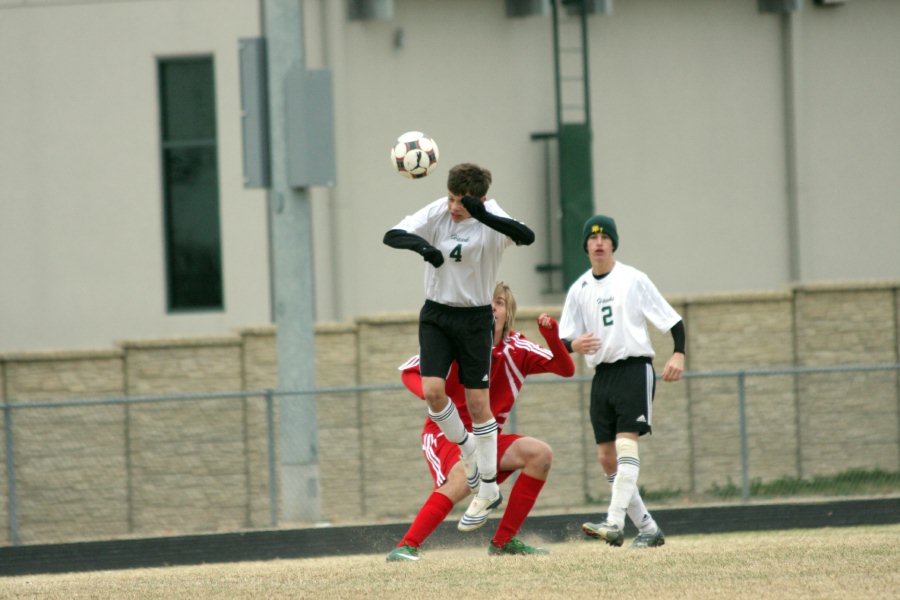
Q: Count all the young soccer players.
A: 3